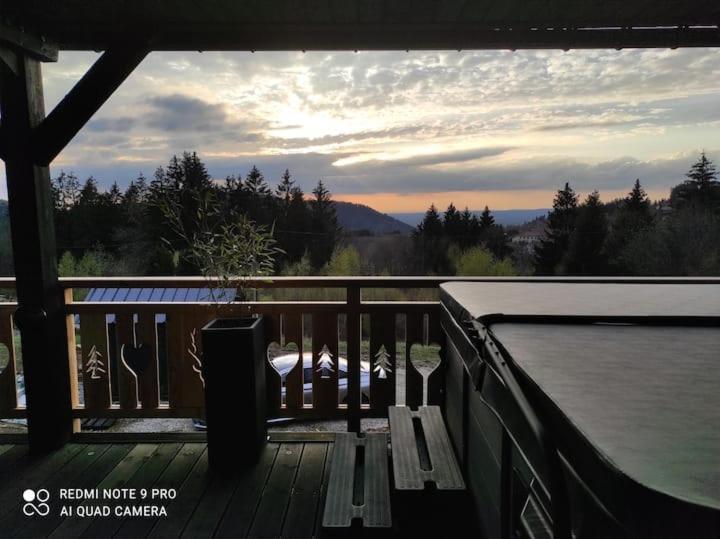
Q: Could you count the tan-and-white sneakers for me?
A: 0